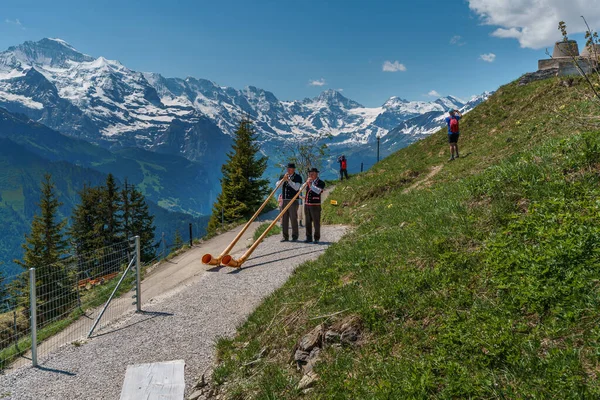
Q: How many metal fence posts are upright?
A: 2